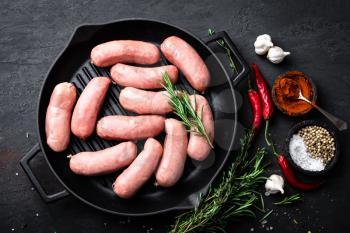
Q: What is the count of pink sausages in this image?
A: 11